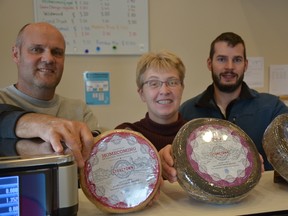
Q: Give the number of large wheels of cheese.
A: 3